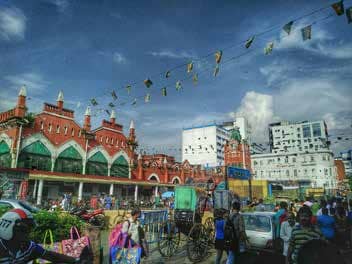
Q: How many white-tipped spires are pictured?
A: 5